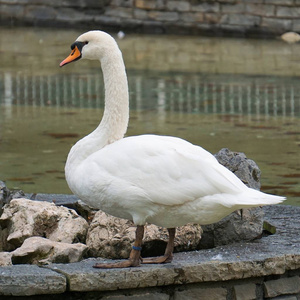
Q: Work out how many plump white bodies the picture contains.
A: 1